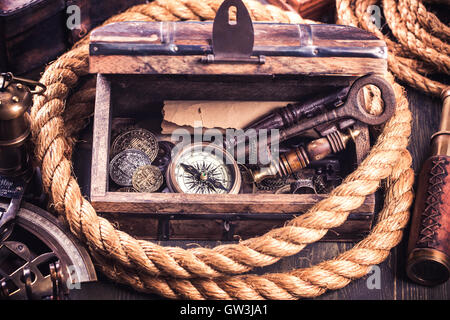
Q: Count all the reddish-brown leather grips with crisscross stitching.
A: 1